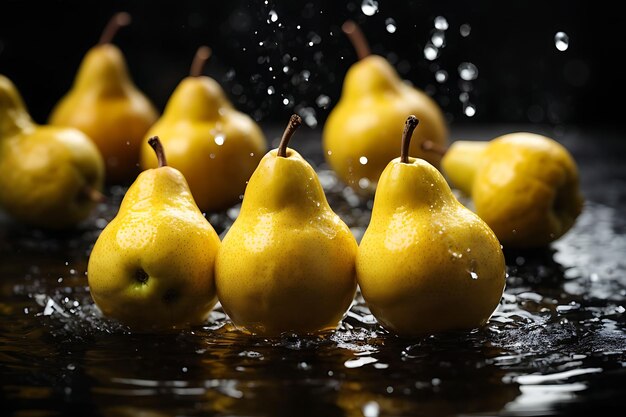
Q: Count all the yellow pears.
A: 8